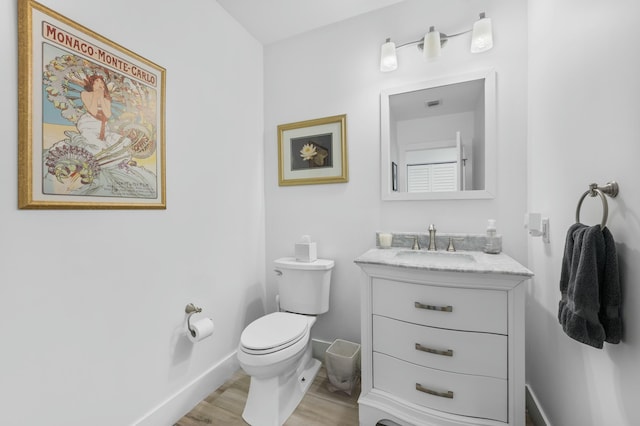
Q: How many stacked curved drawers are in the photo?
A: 3